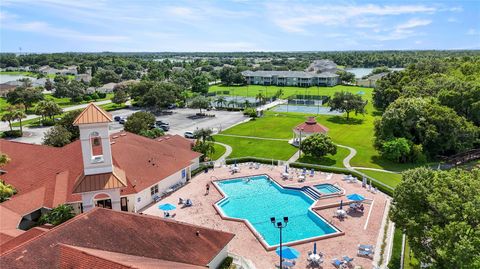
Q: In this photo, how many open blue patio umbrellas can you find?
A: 3